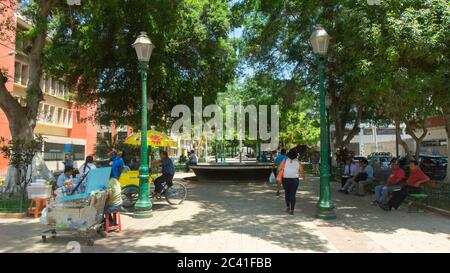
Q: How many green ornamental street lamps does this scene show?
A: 2